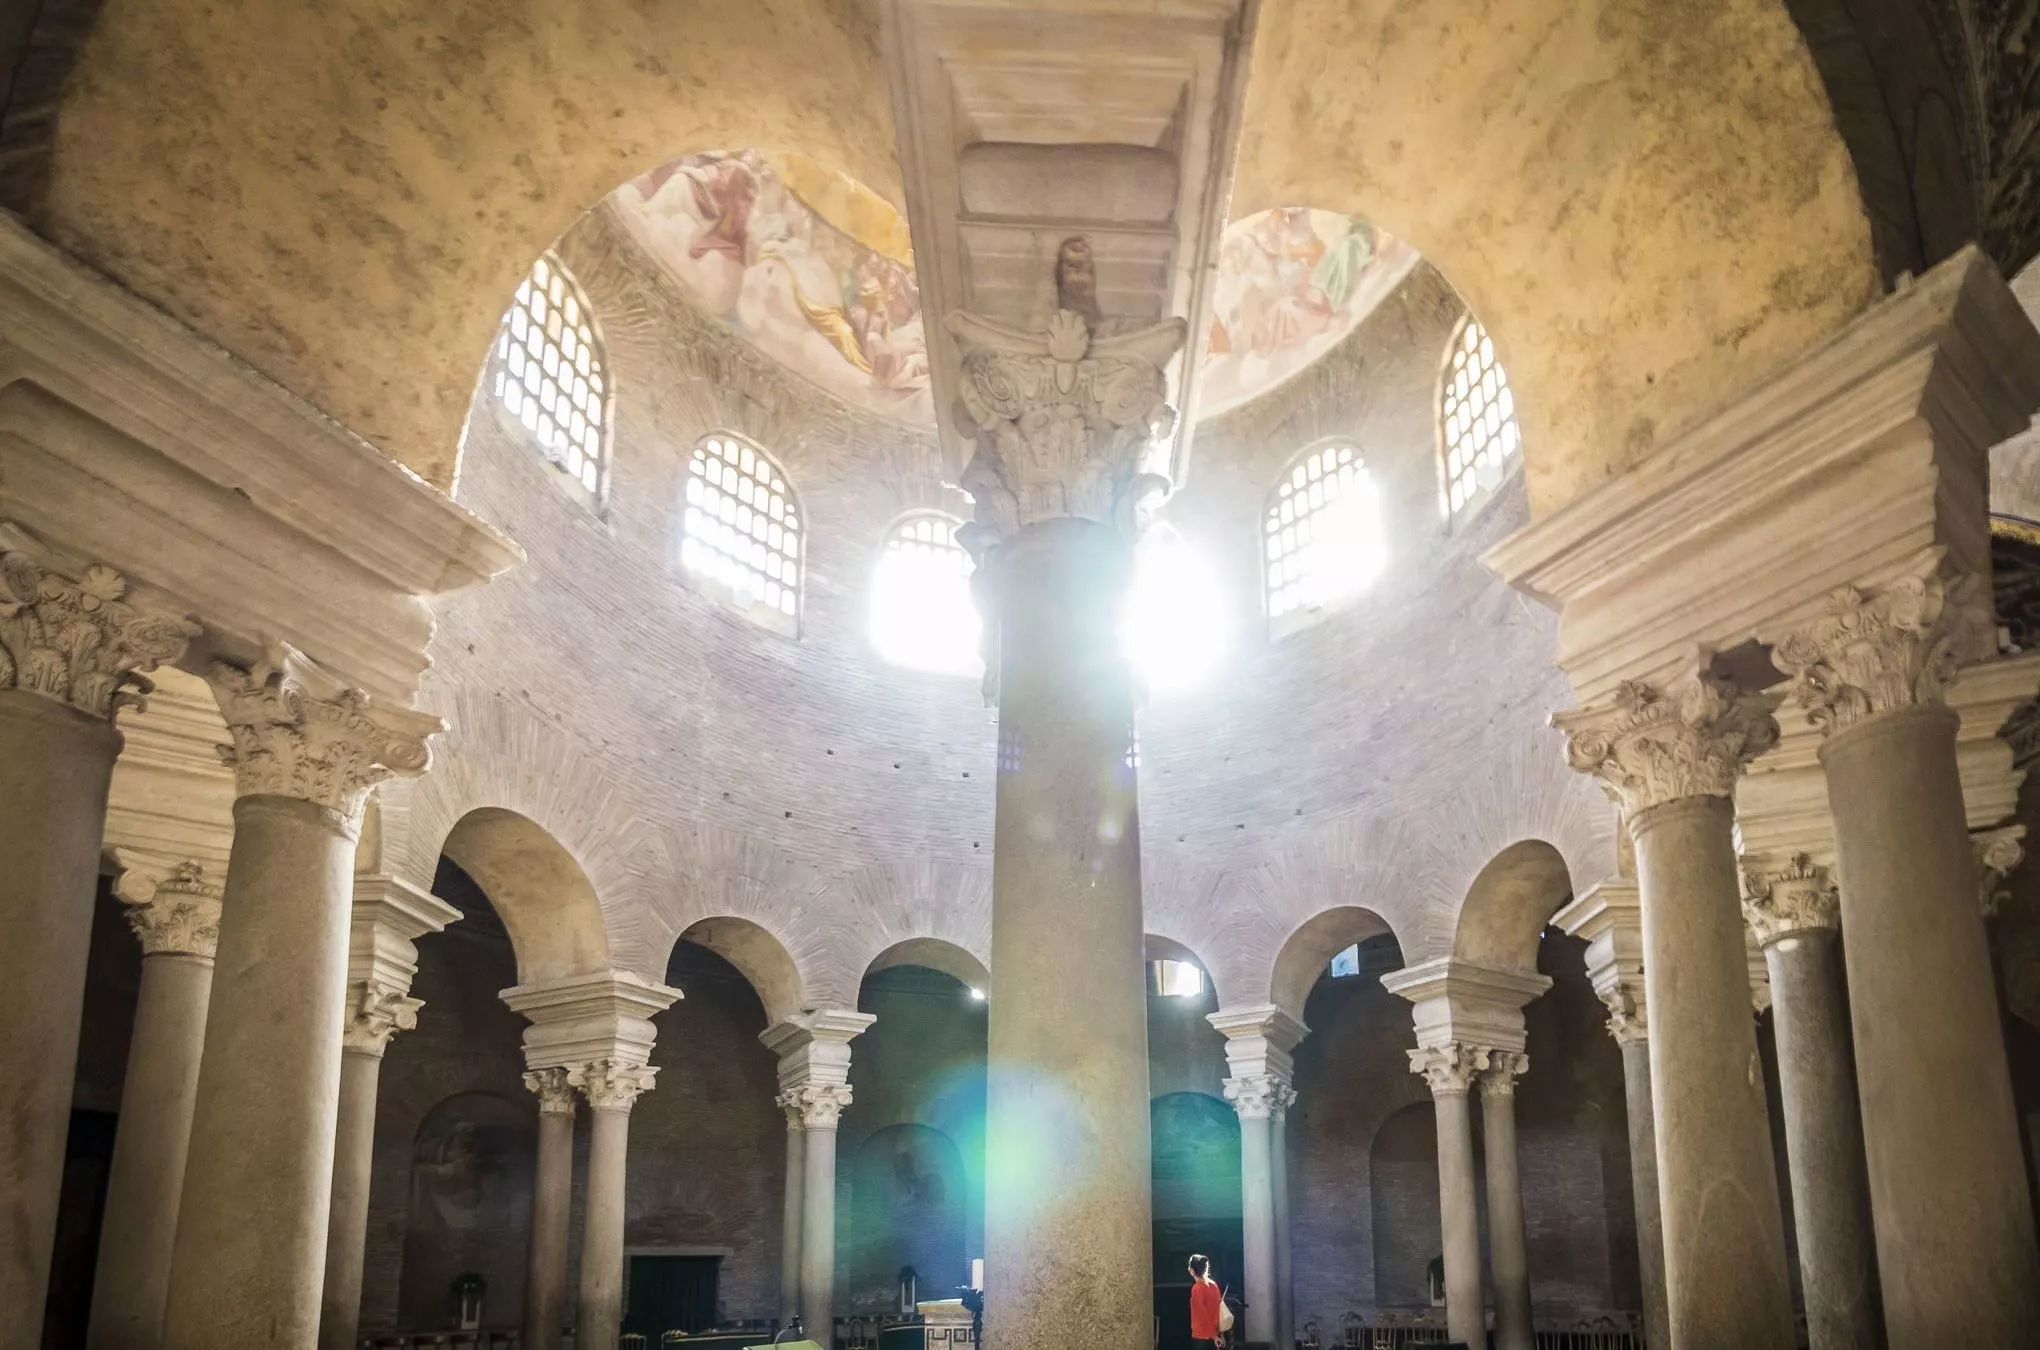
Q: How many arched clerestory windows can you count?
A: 6